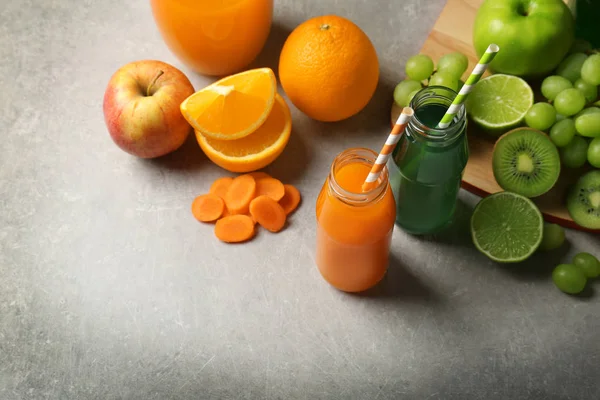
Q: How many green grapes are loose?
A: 3